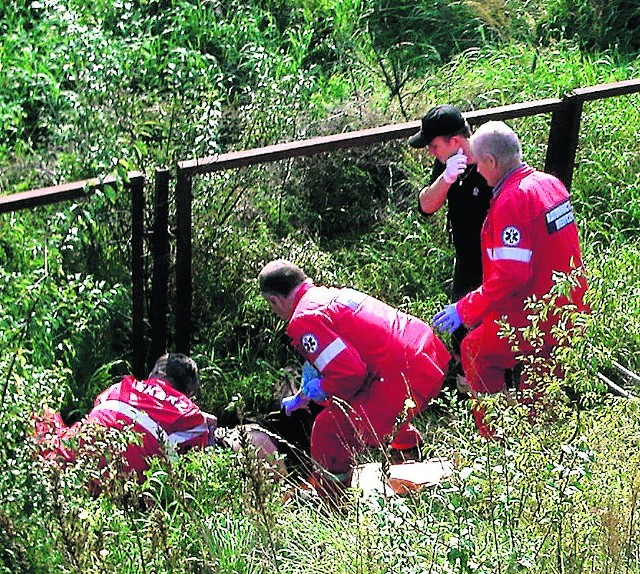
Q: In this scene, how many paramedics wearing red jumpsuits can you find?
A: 3